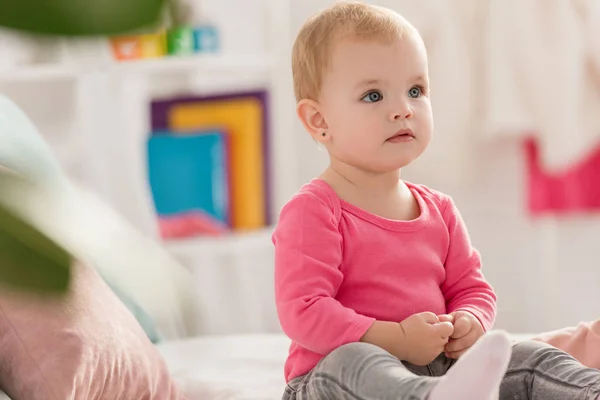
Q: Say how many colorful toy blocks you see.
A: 4